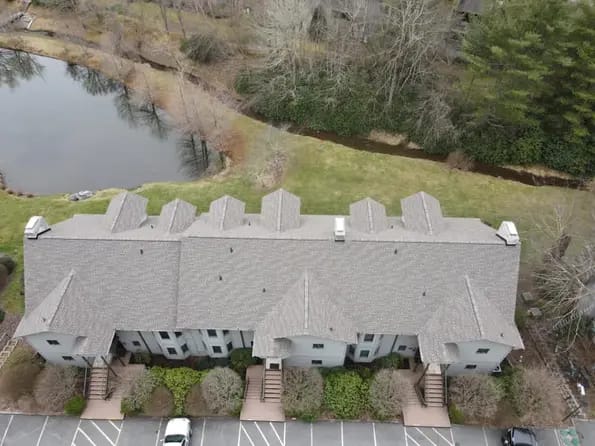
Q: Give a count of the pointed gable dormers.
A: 6